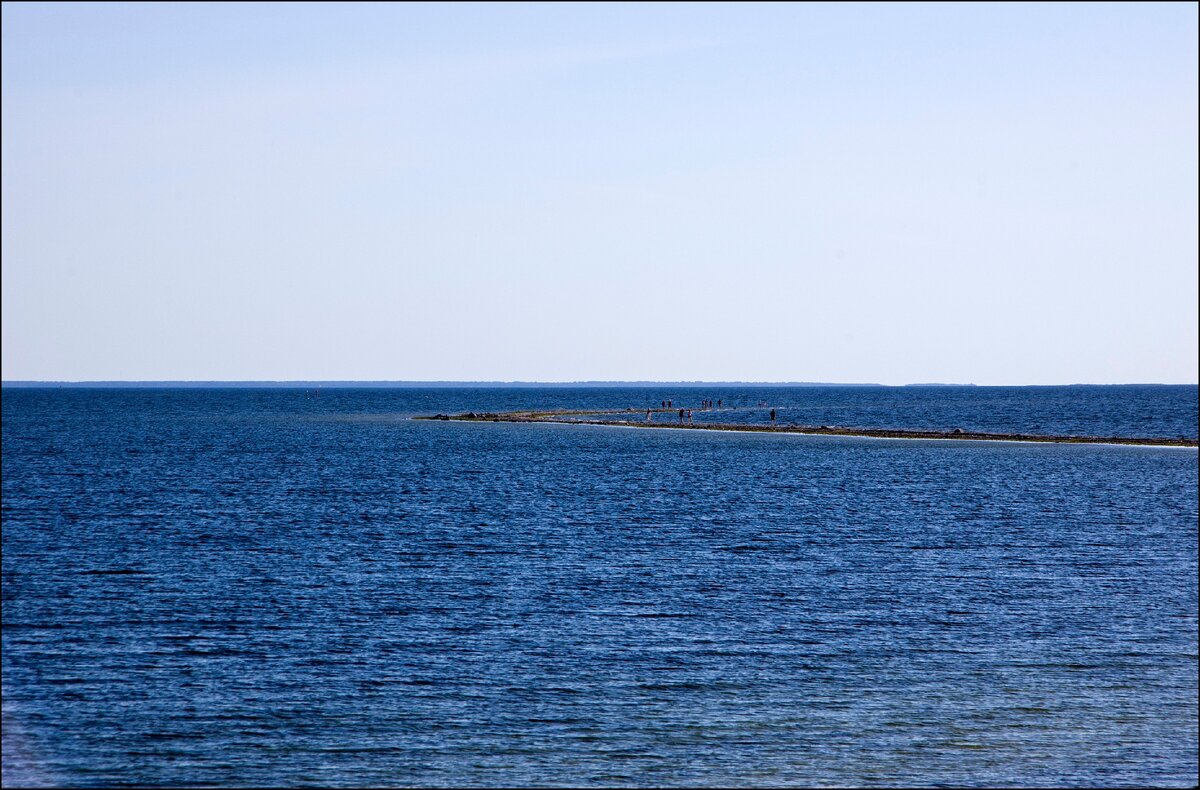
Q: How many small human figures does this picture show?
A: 12